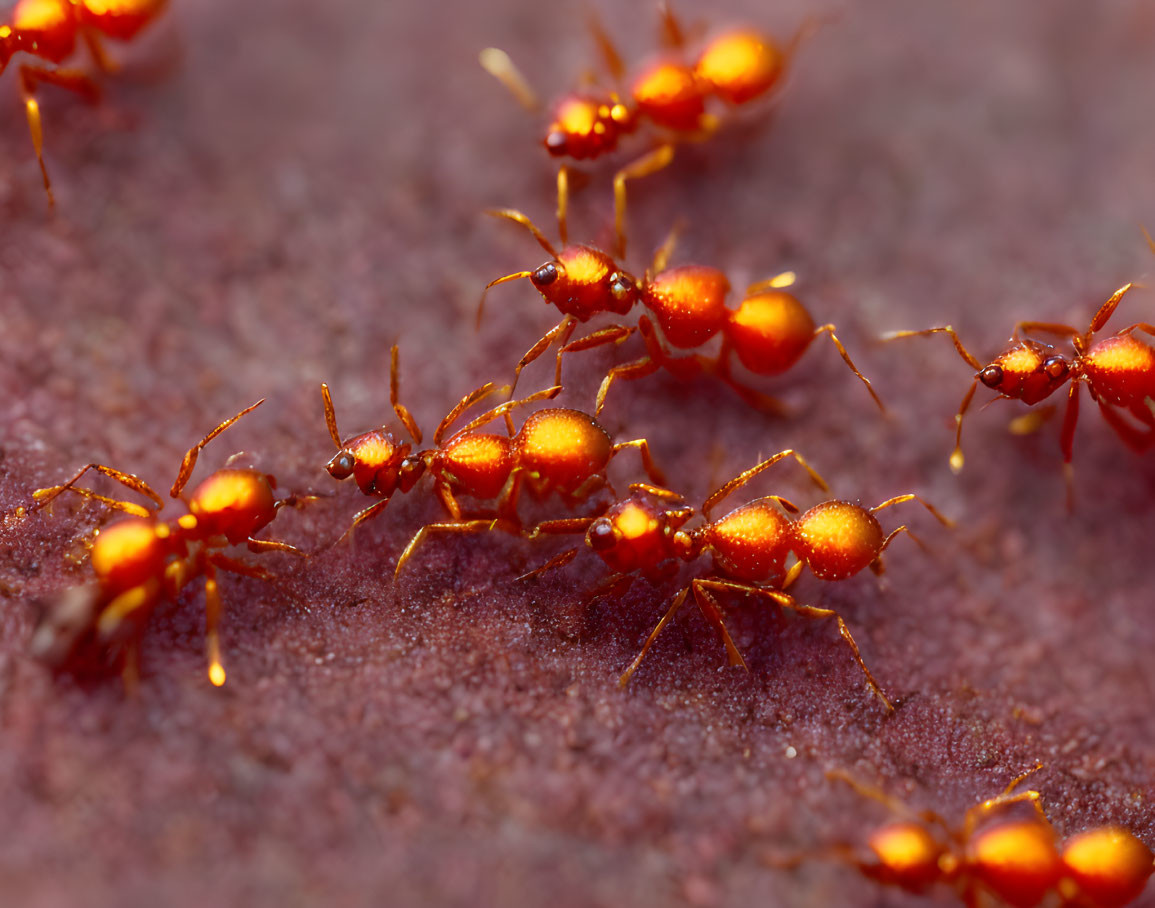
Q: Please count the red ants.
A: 8